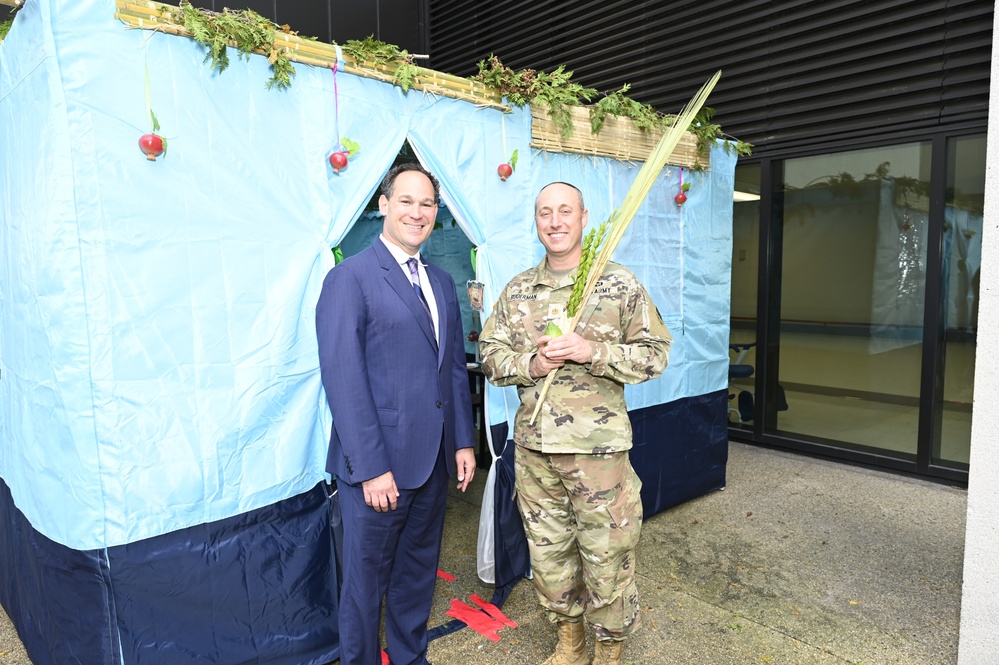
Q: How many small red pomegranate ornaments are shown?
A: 4